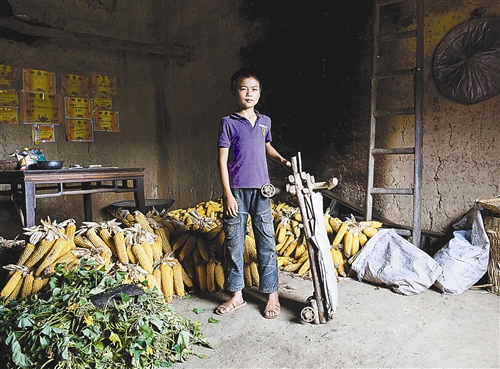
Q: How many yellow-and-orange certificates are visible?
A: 12